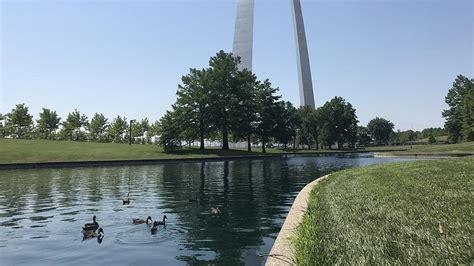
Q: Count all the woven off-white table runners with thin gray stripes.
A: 0